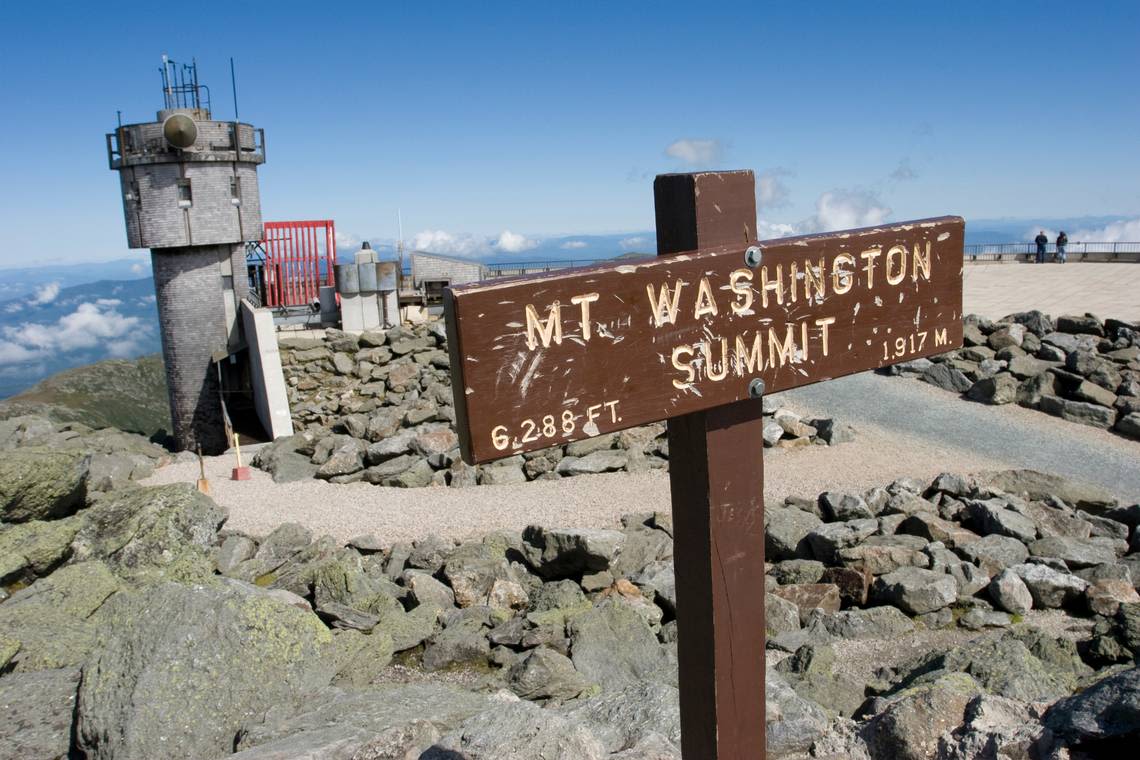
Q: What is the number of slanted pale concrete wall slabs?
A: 1